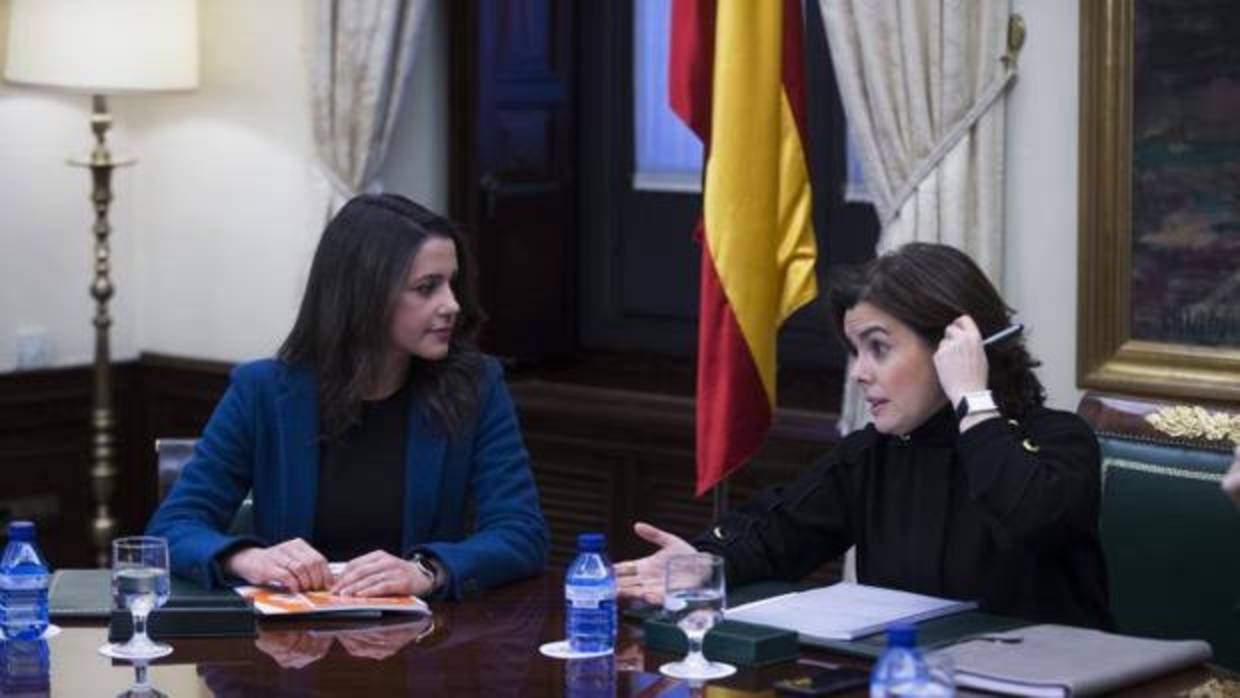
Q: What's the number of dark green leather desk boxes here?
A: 2